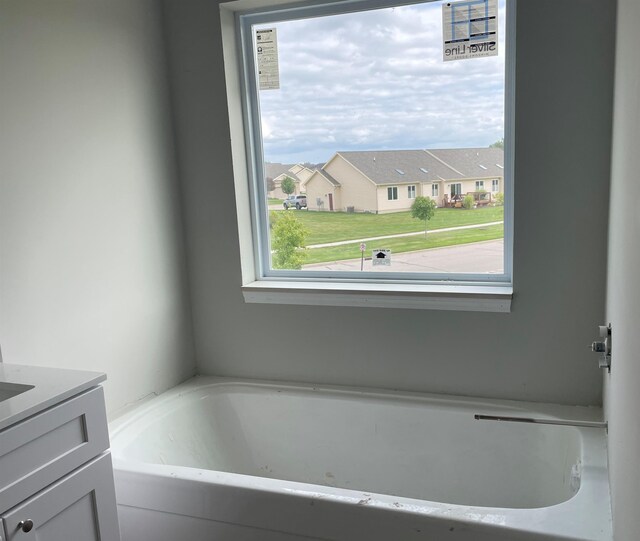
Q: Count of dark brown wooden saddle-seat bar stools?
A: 0